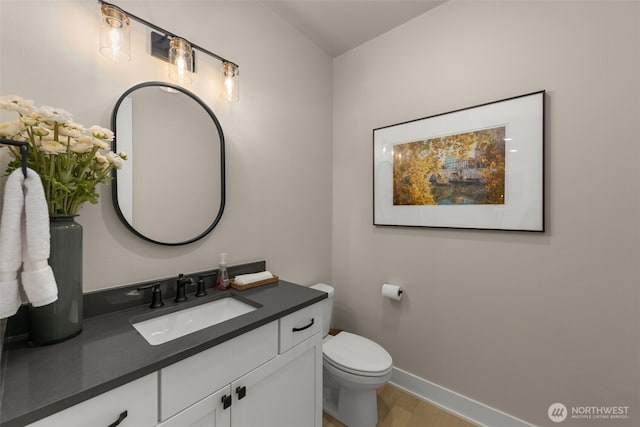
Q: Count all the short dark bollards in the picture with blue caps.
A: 0